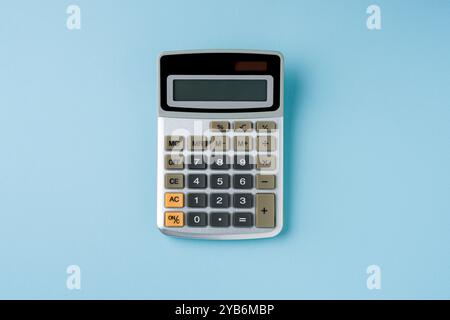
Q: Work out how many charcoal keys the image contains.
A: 12